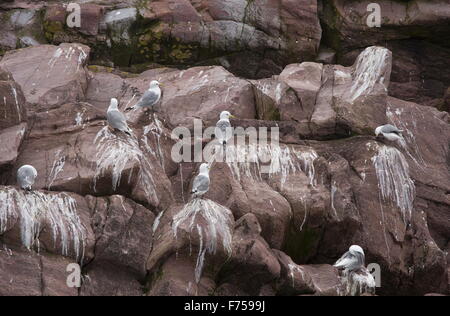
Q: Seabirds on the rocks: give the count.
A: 7